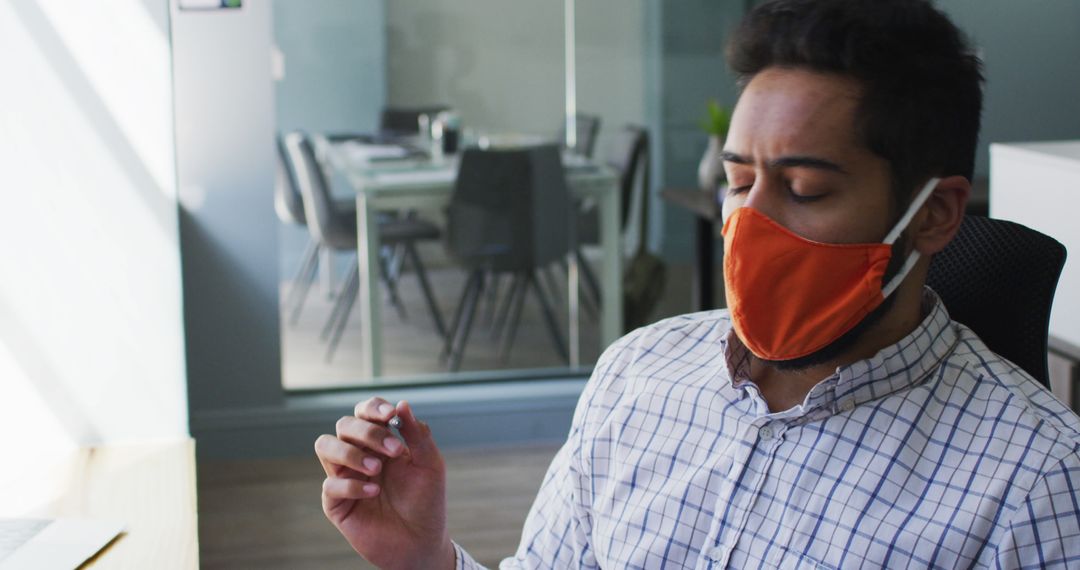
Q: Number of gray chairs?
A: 6